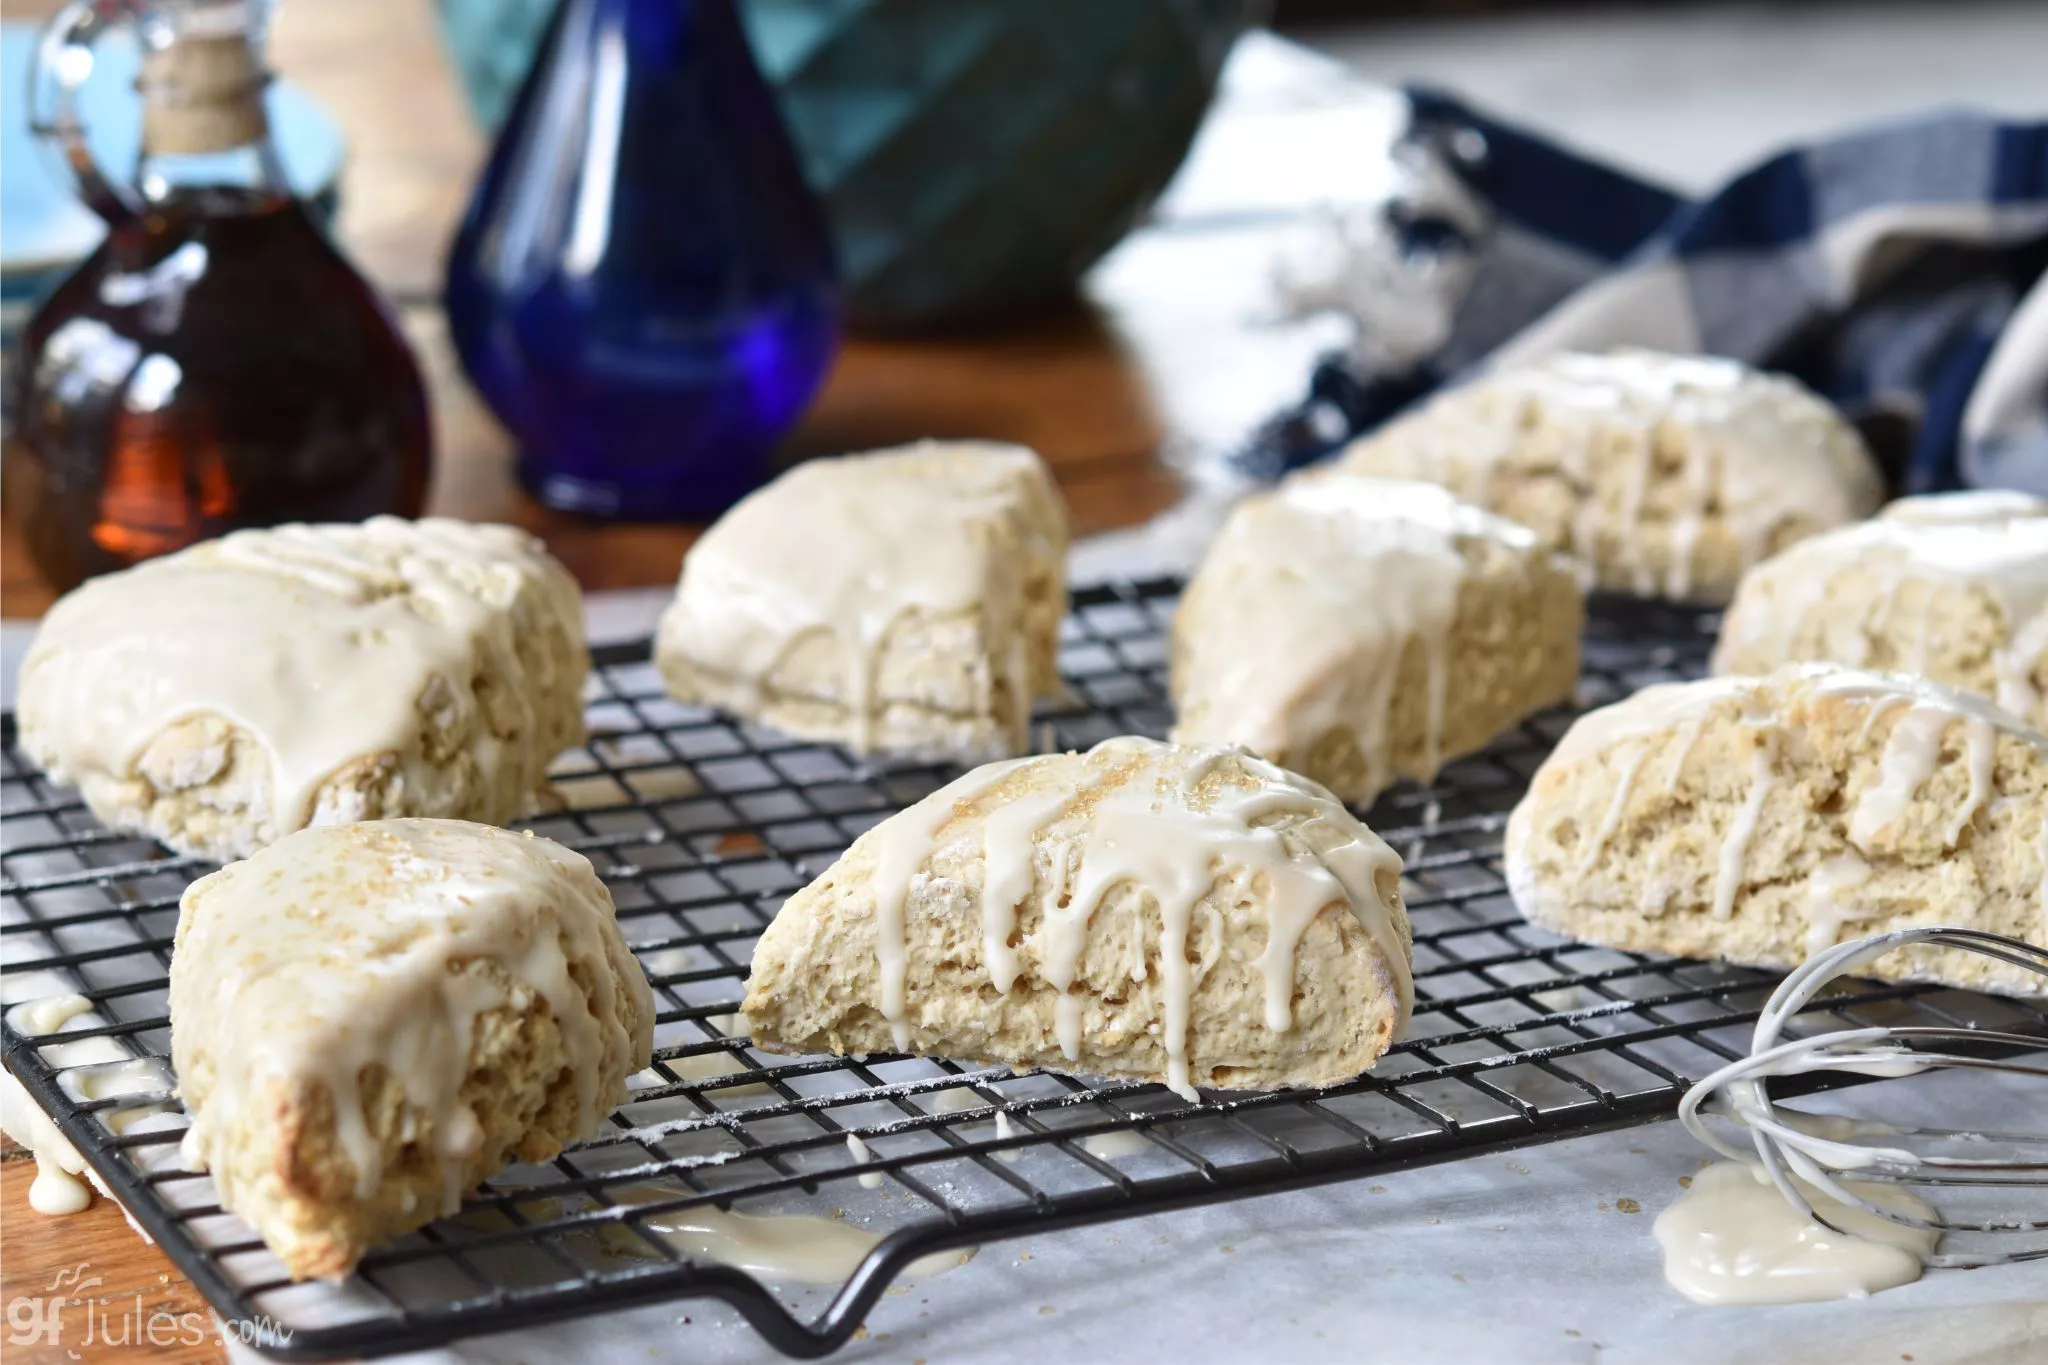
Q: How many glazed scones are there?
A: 8